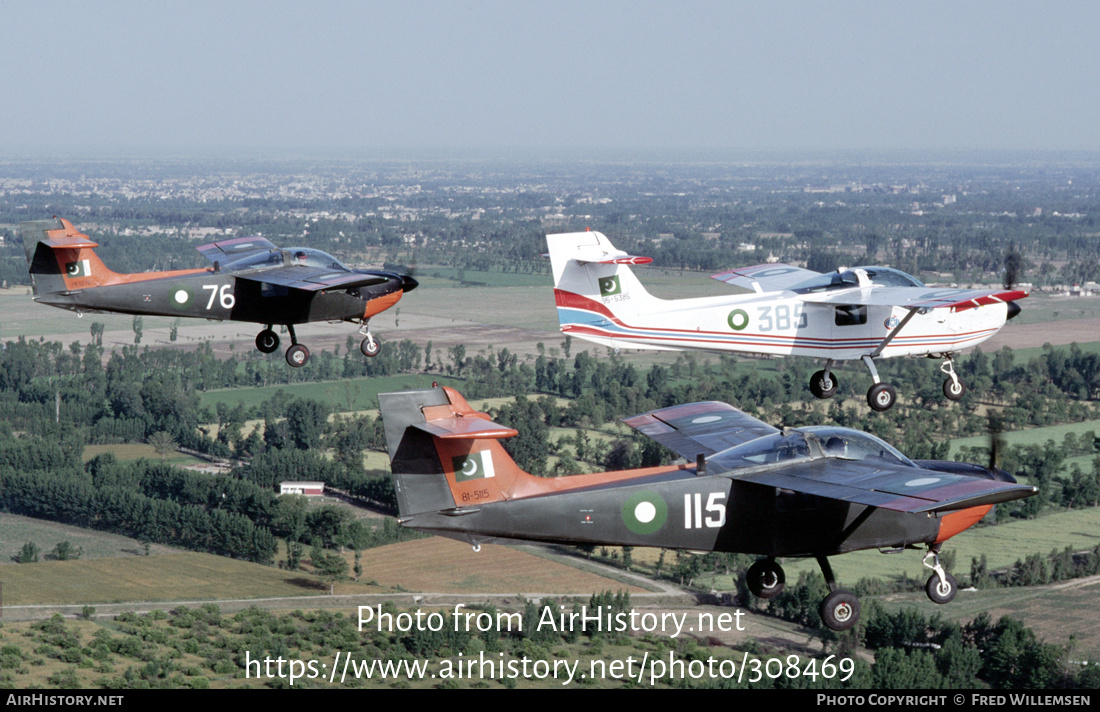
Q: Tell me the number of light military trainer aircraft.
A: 3